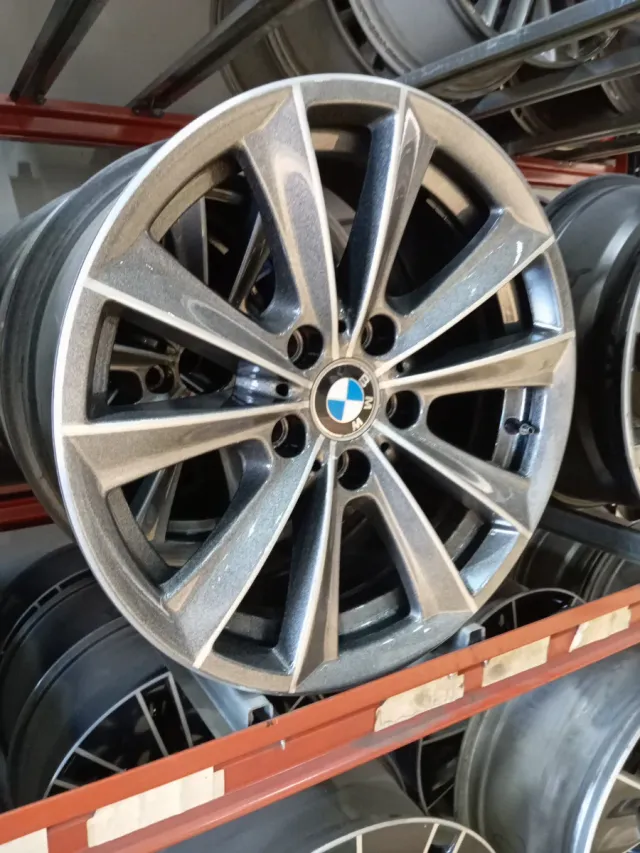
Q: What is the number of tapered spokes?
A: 10